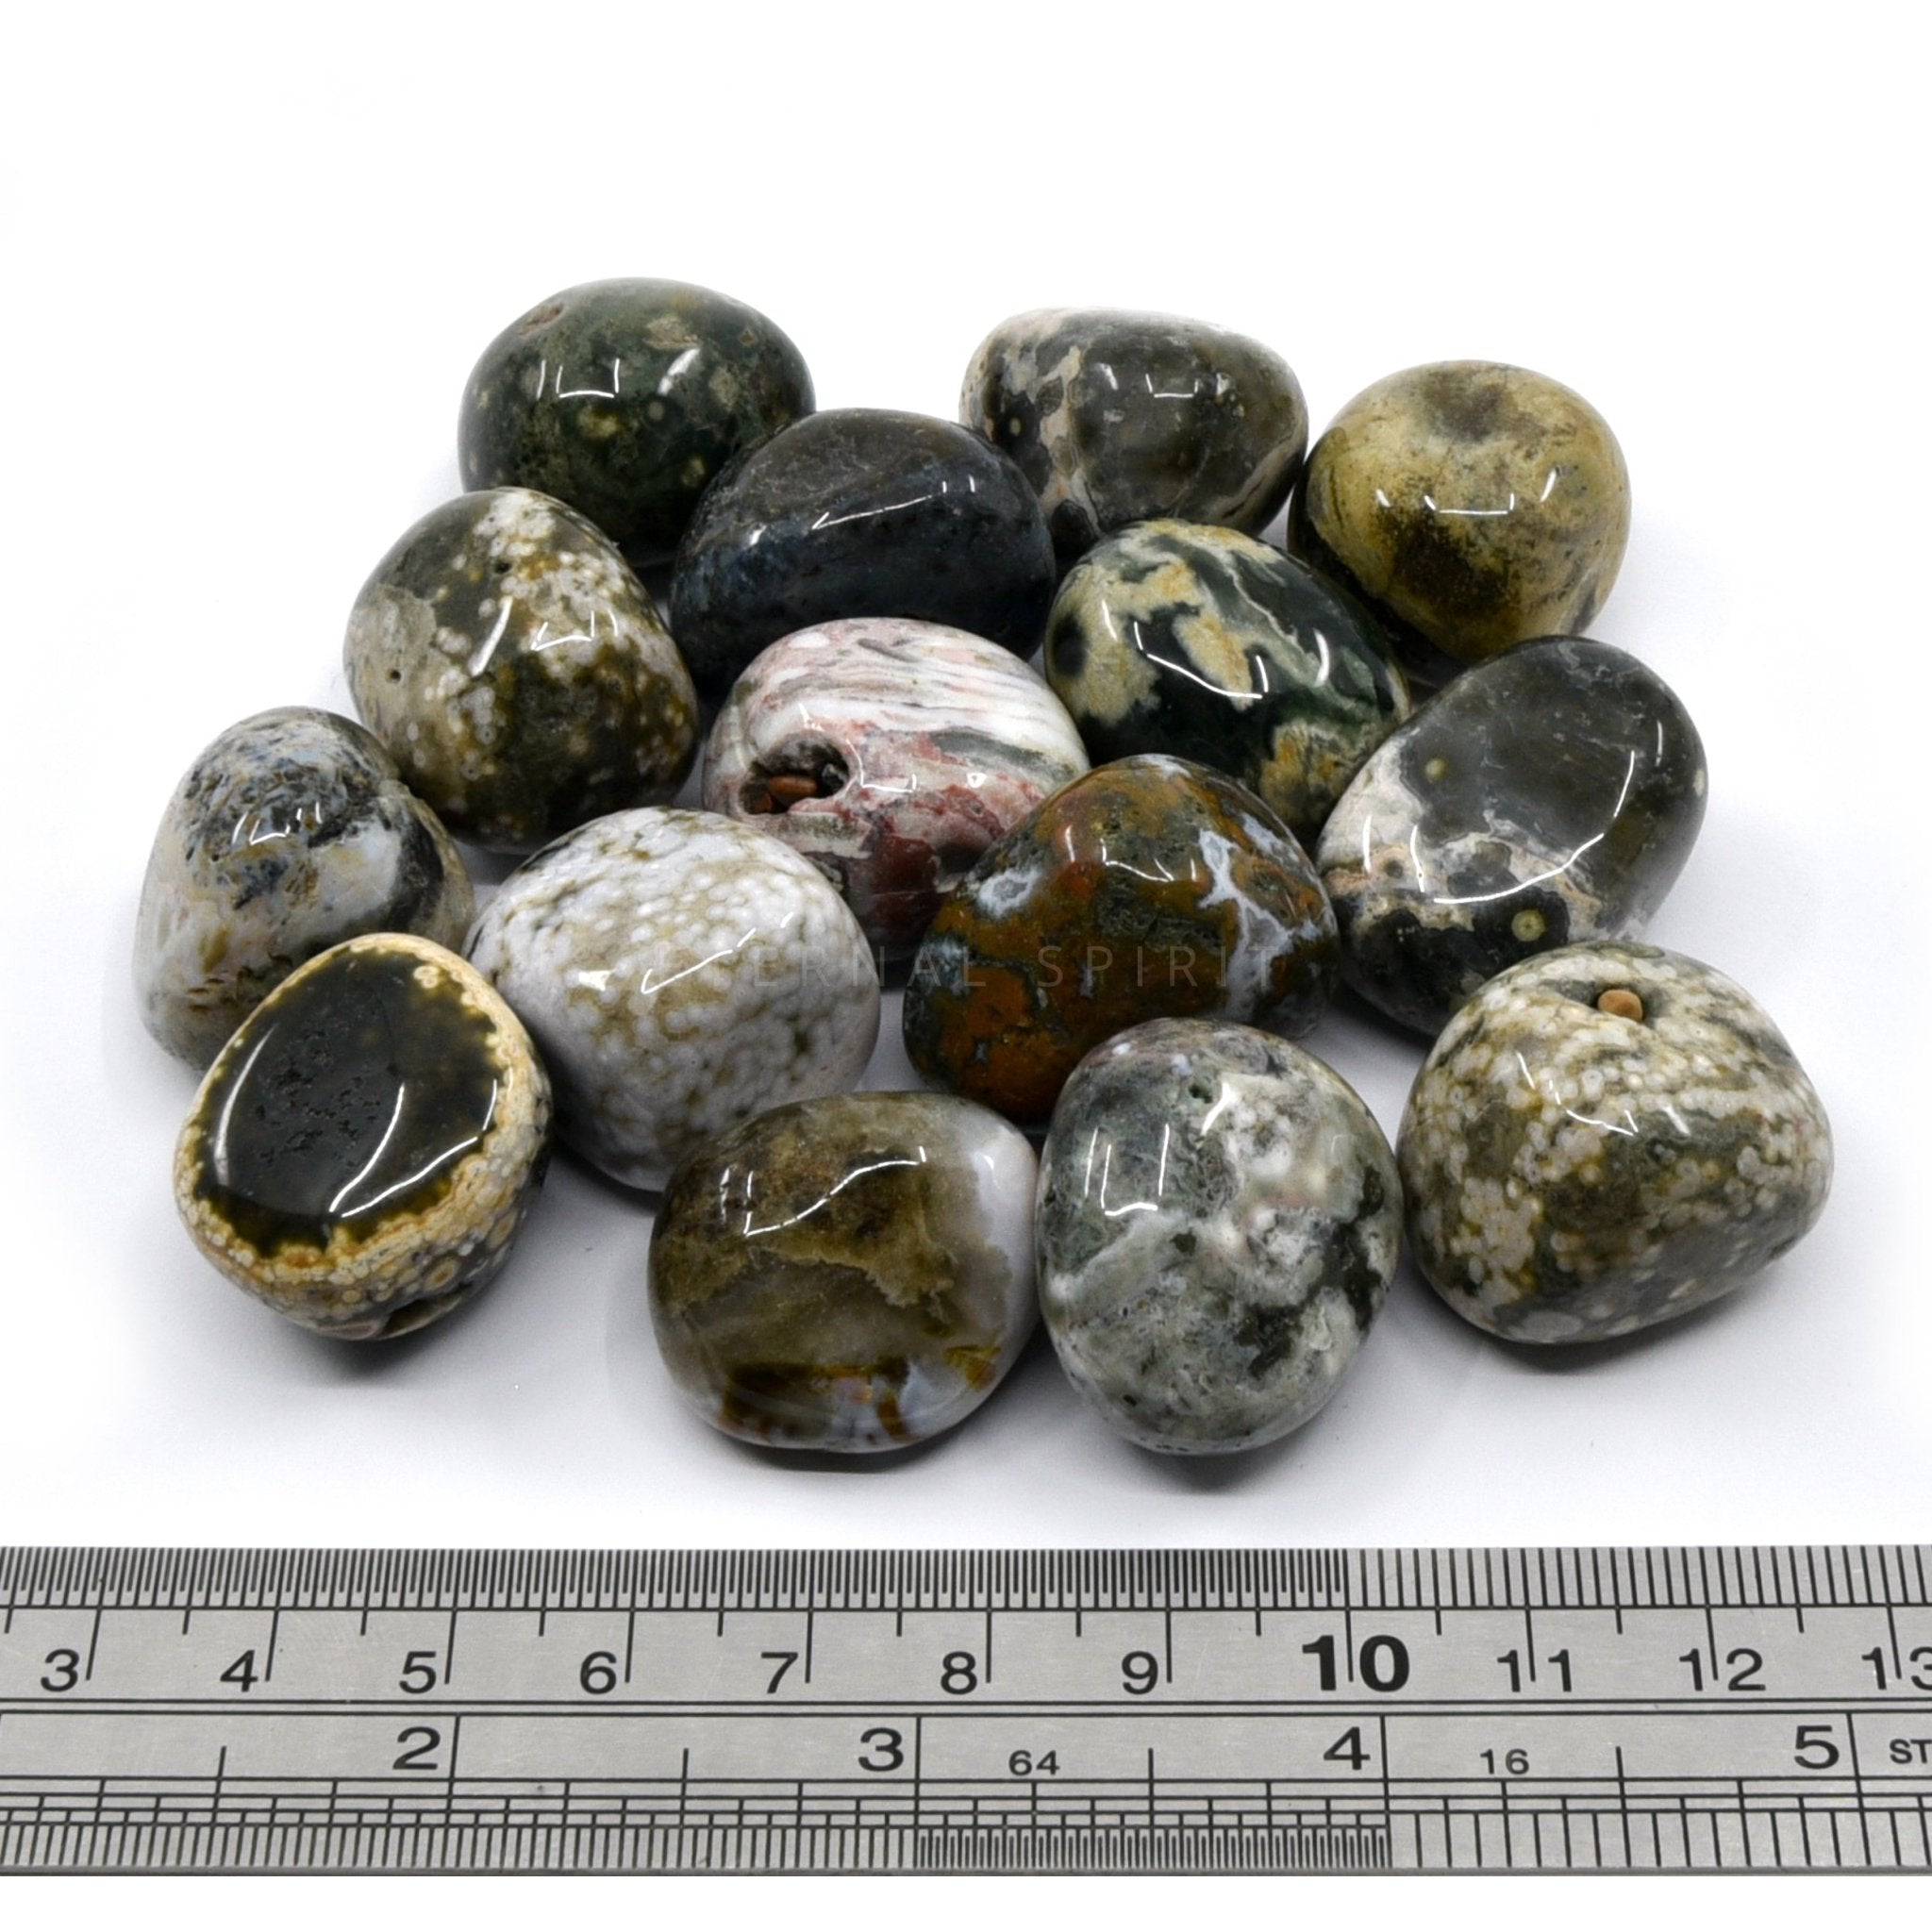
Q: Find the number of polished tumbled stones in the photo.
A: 15